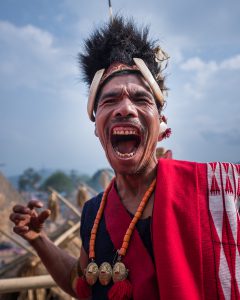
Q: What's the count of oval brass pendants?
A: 3